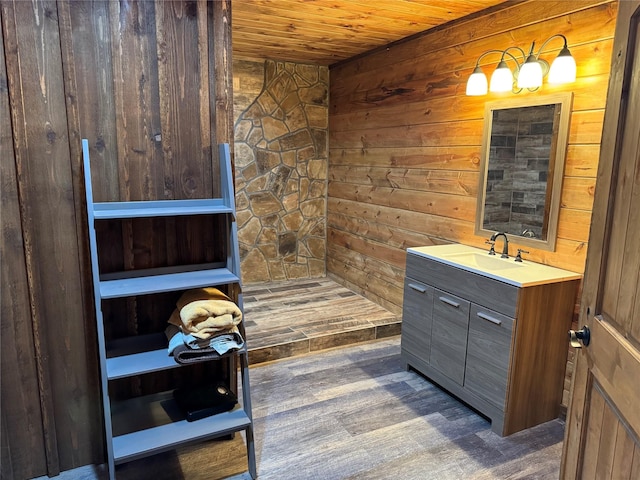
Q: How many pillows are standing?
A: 0